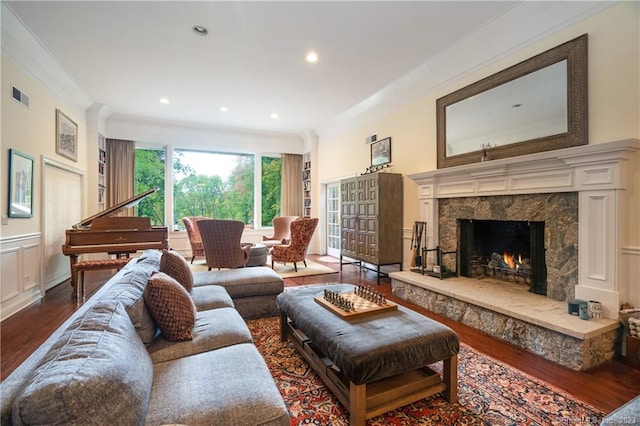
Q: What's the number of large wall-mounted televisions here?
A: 0